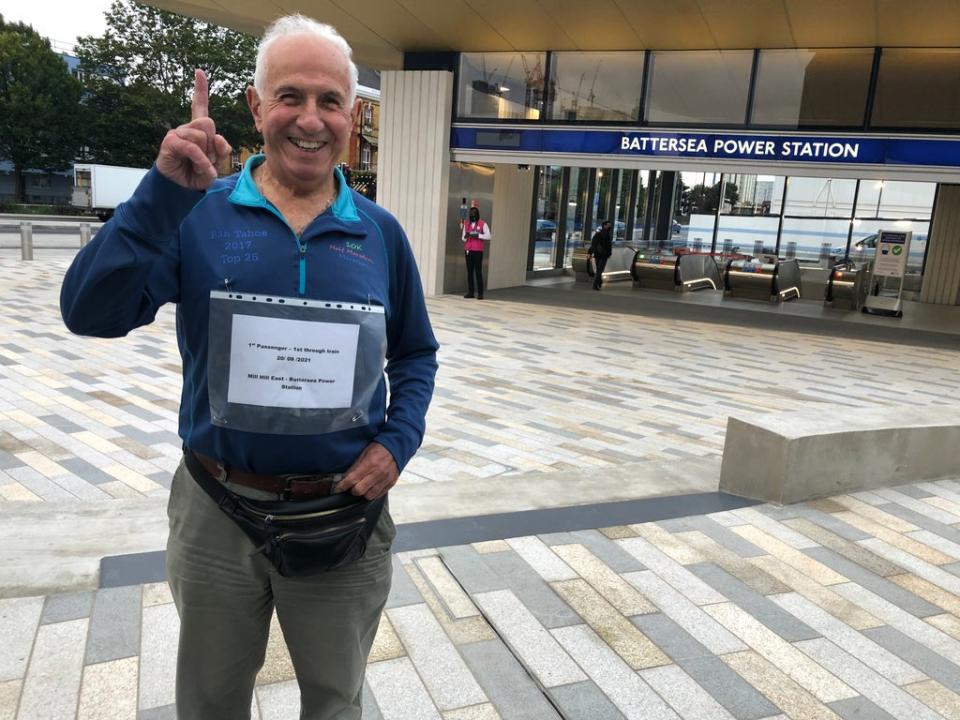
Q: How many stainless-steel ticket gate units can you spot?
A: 4